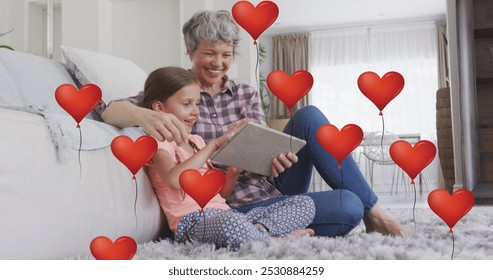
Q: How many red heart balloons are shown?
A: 10